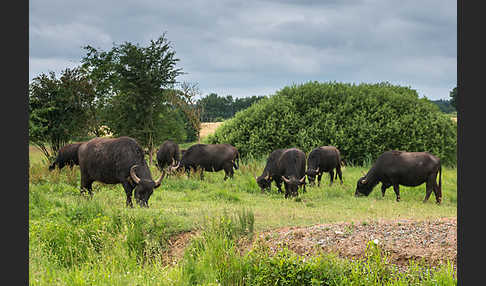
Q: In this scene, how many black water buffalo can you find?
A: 8